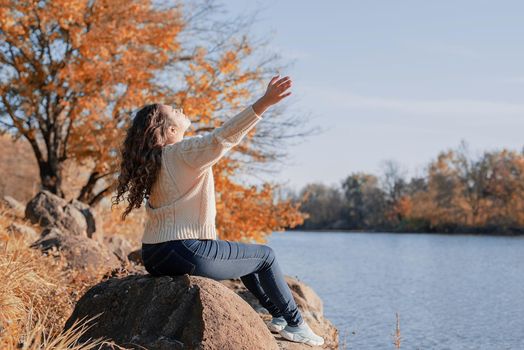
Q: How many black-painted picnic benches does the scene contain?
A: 0